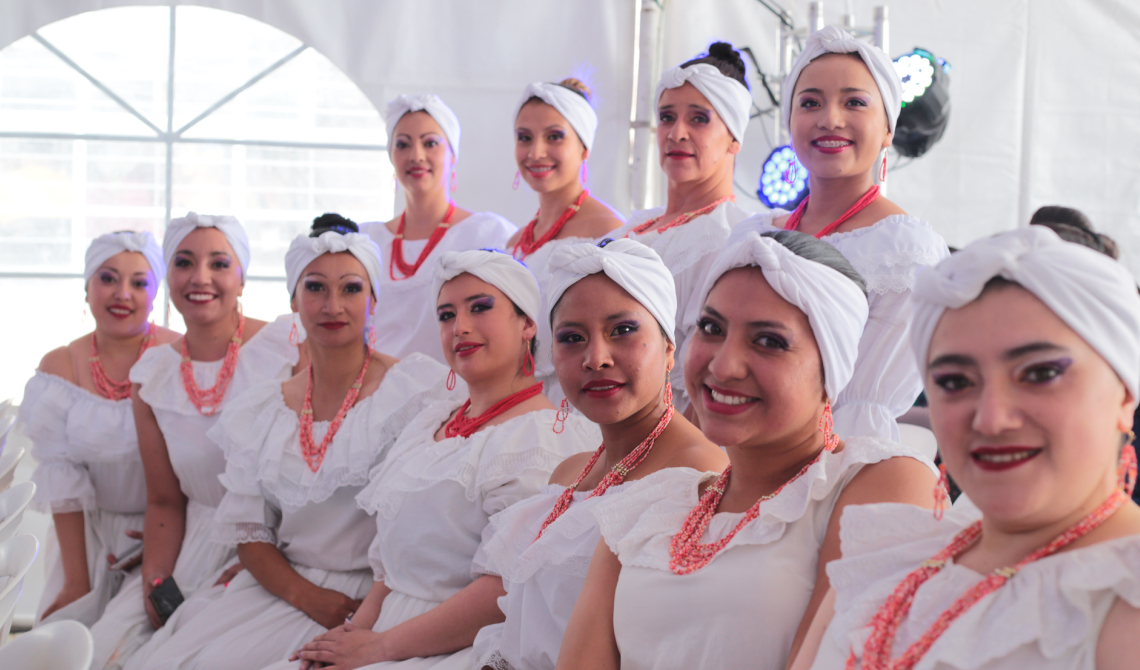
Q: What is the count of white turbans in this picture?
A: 11